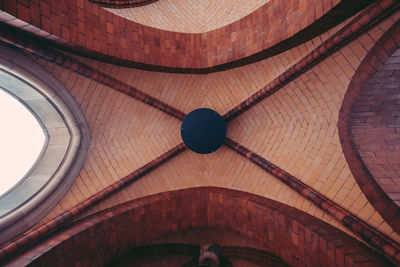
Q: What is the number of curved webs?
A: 4